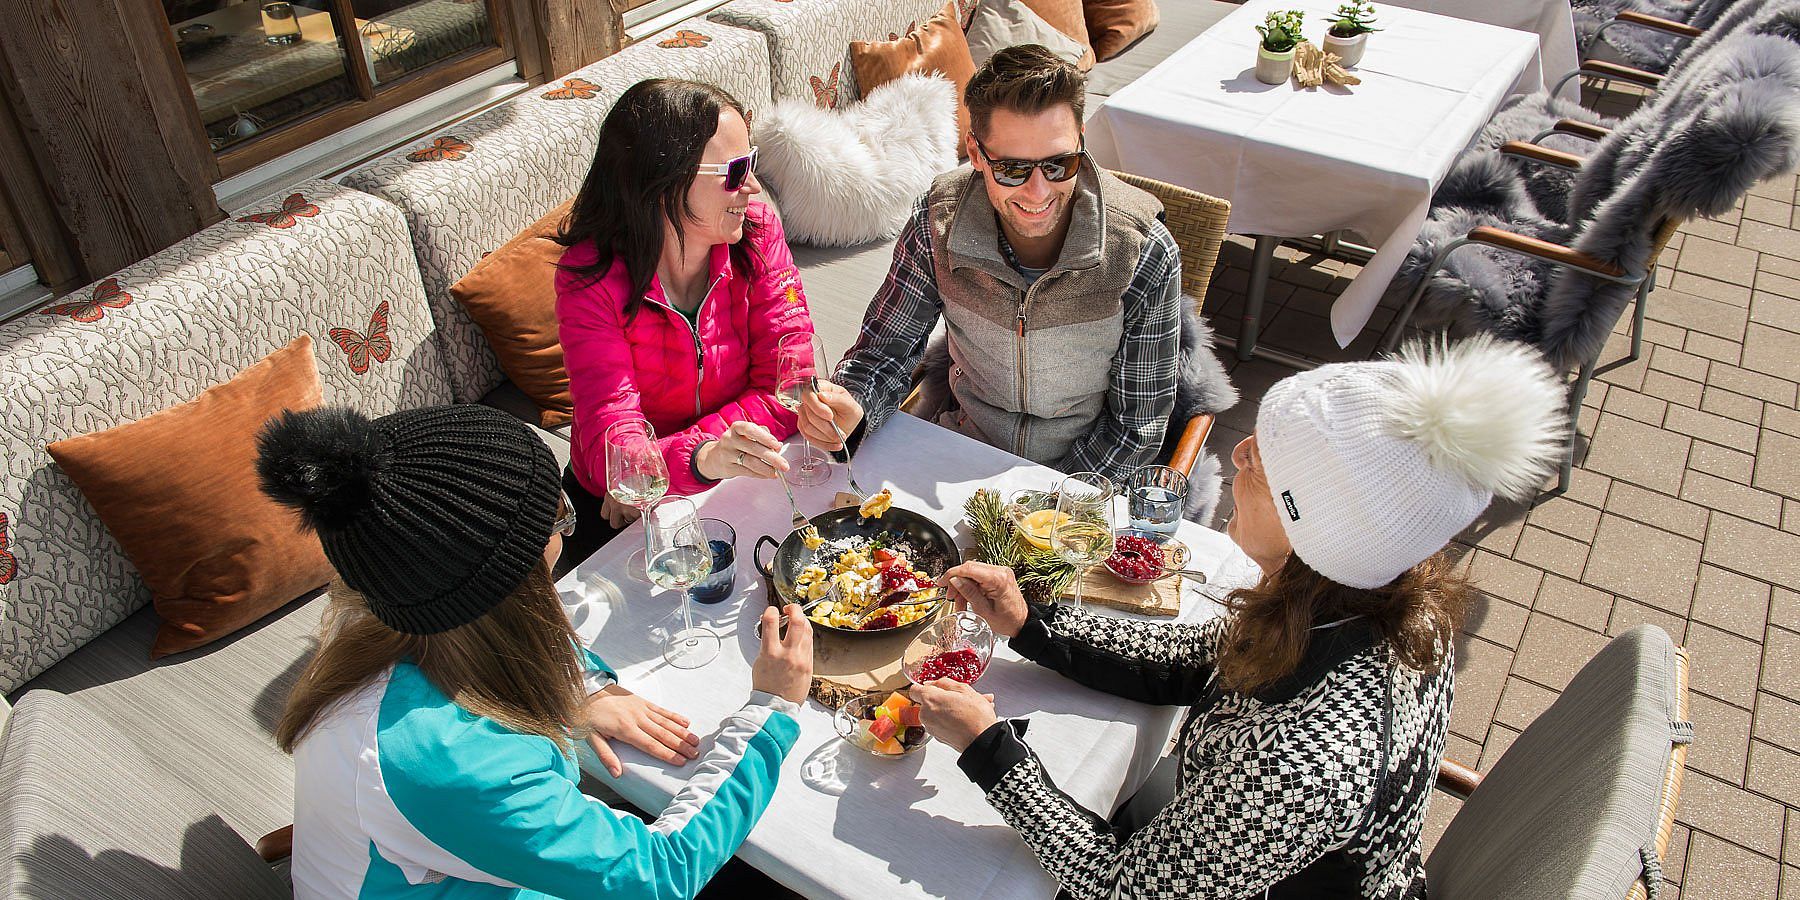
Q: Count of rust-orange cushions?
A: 5